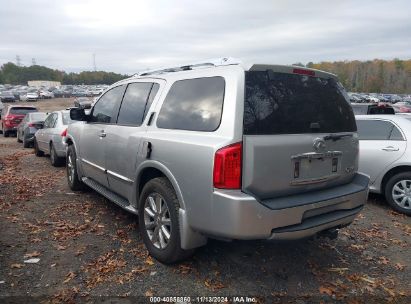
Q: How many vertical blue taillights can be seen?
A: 0